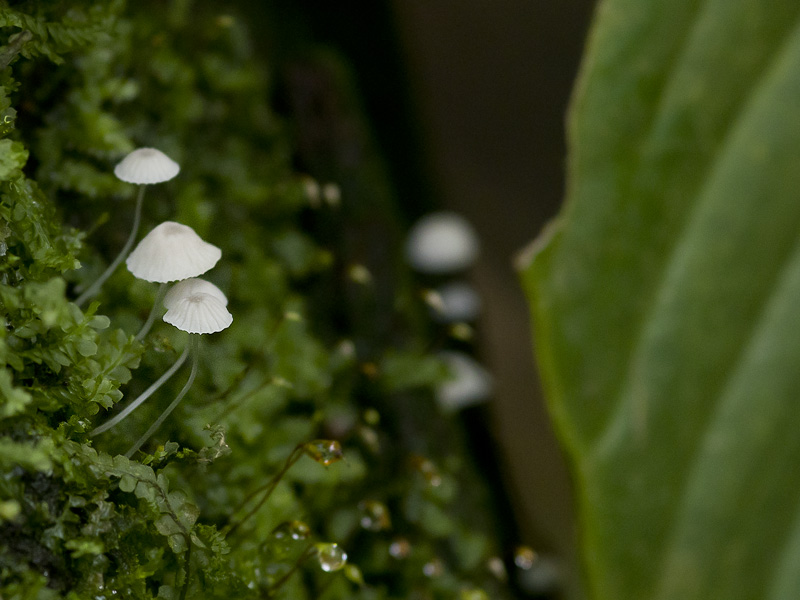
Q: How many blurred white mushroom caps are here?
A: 3